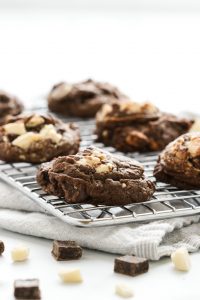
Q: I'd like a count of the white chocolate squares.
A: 4